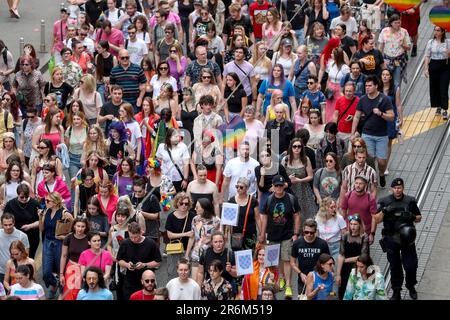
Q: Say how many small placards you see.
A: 3